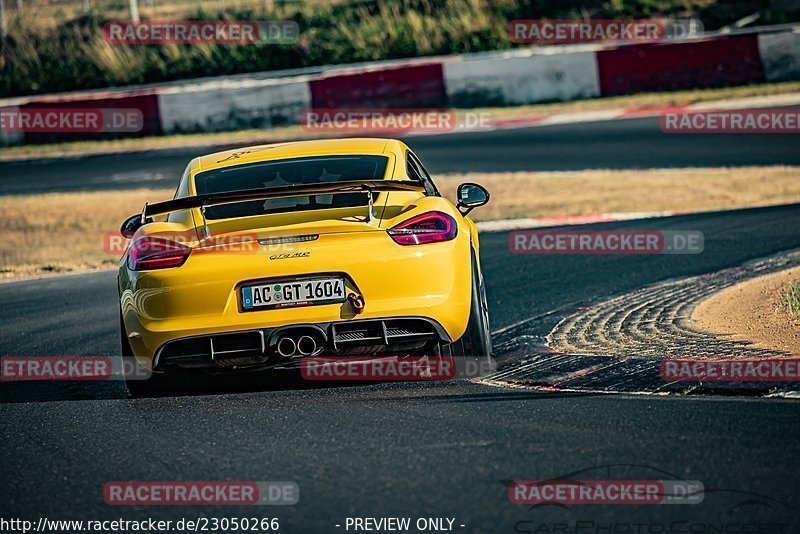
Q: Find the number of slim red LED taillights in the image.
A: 2